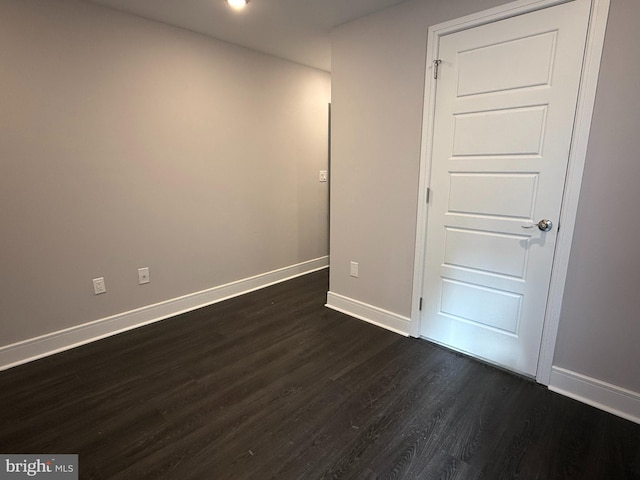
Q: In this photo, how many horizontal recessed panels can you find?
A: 5